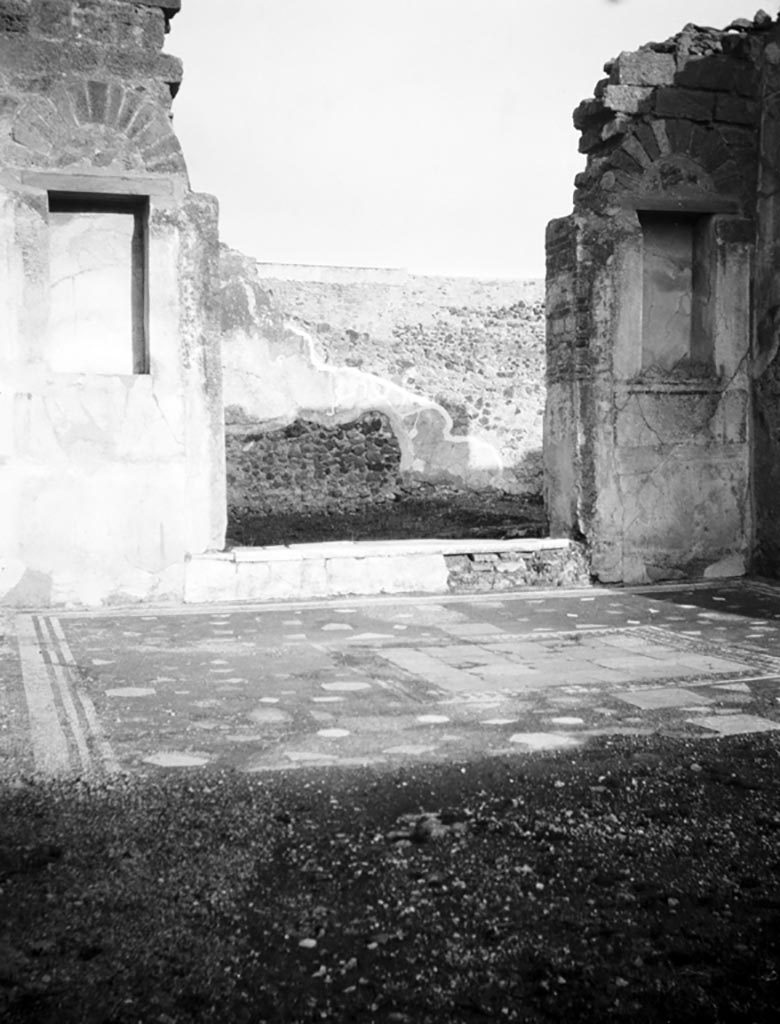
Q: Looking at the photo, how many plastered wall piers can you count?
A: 2